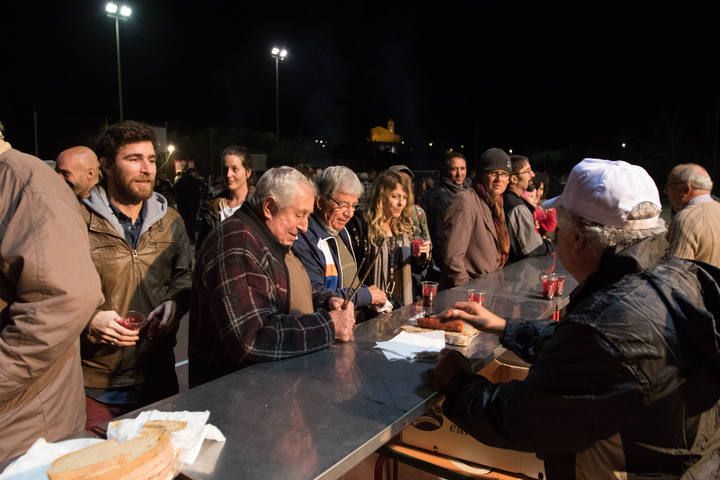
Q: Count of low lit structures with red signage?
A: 1